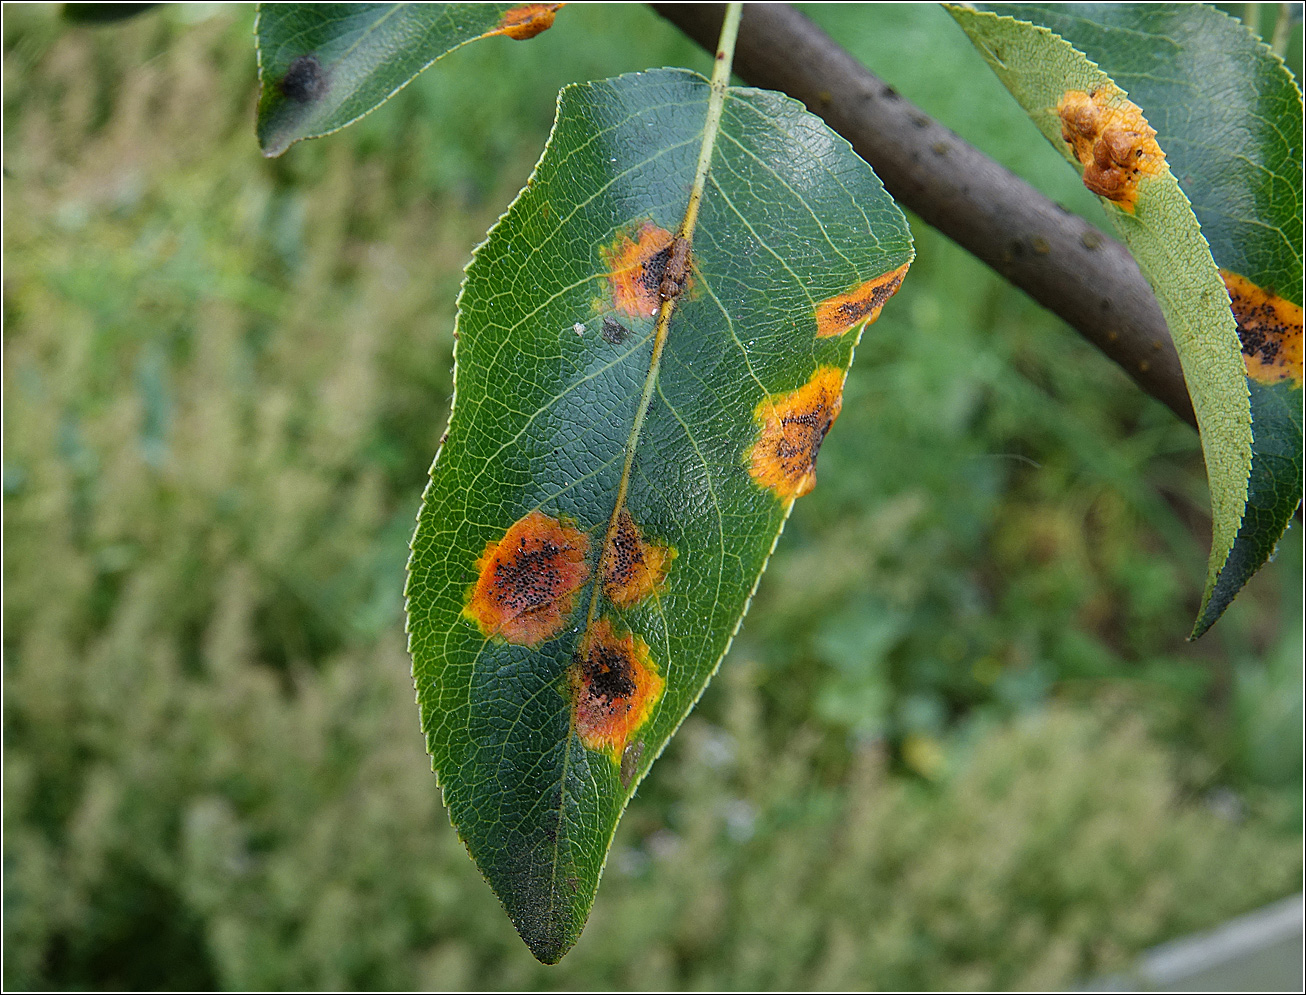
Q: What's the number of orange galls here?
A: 9